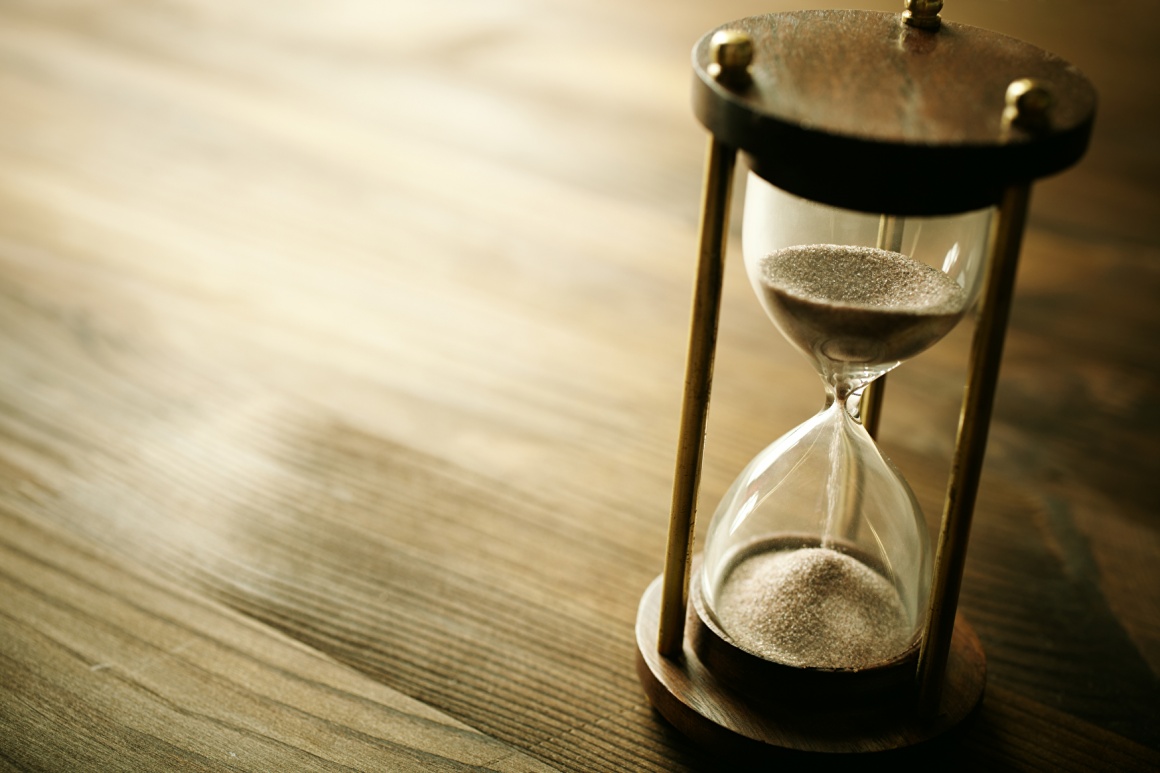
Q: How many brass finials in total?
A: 3